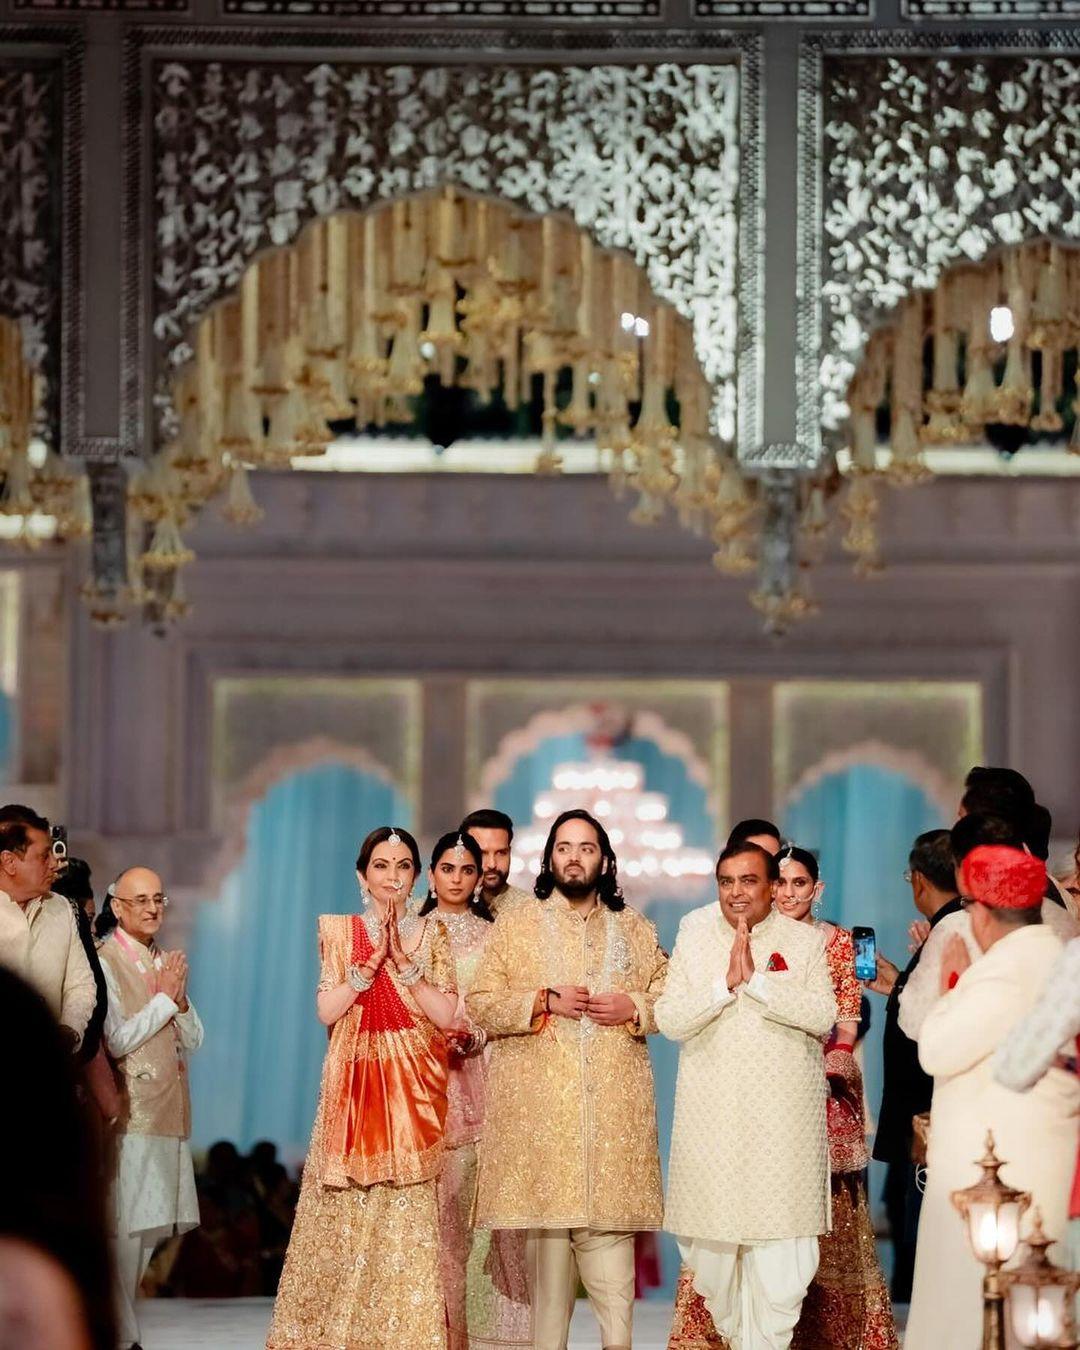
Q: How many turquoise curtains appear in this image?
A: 3